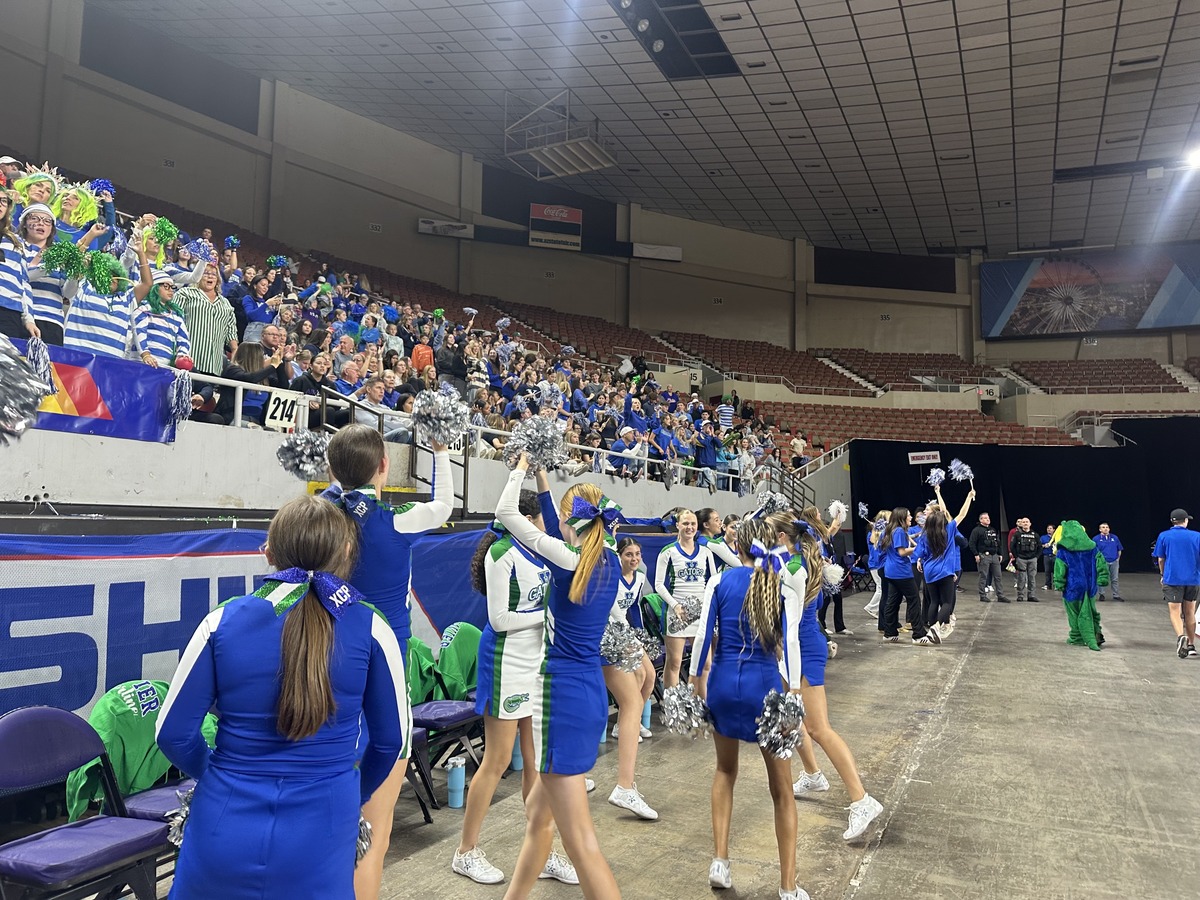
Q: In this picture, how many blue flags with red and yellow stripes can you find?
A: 1